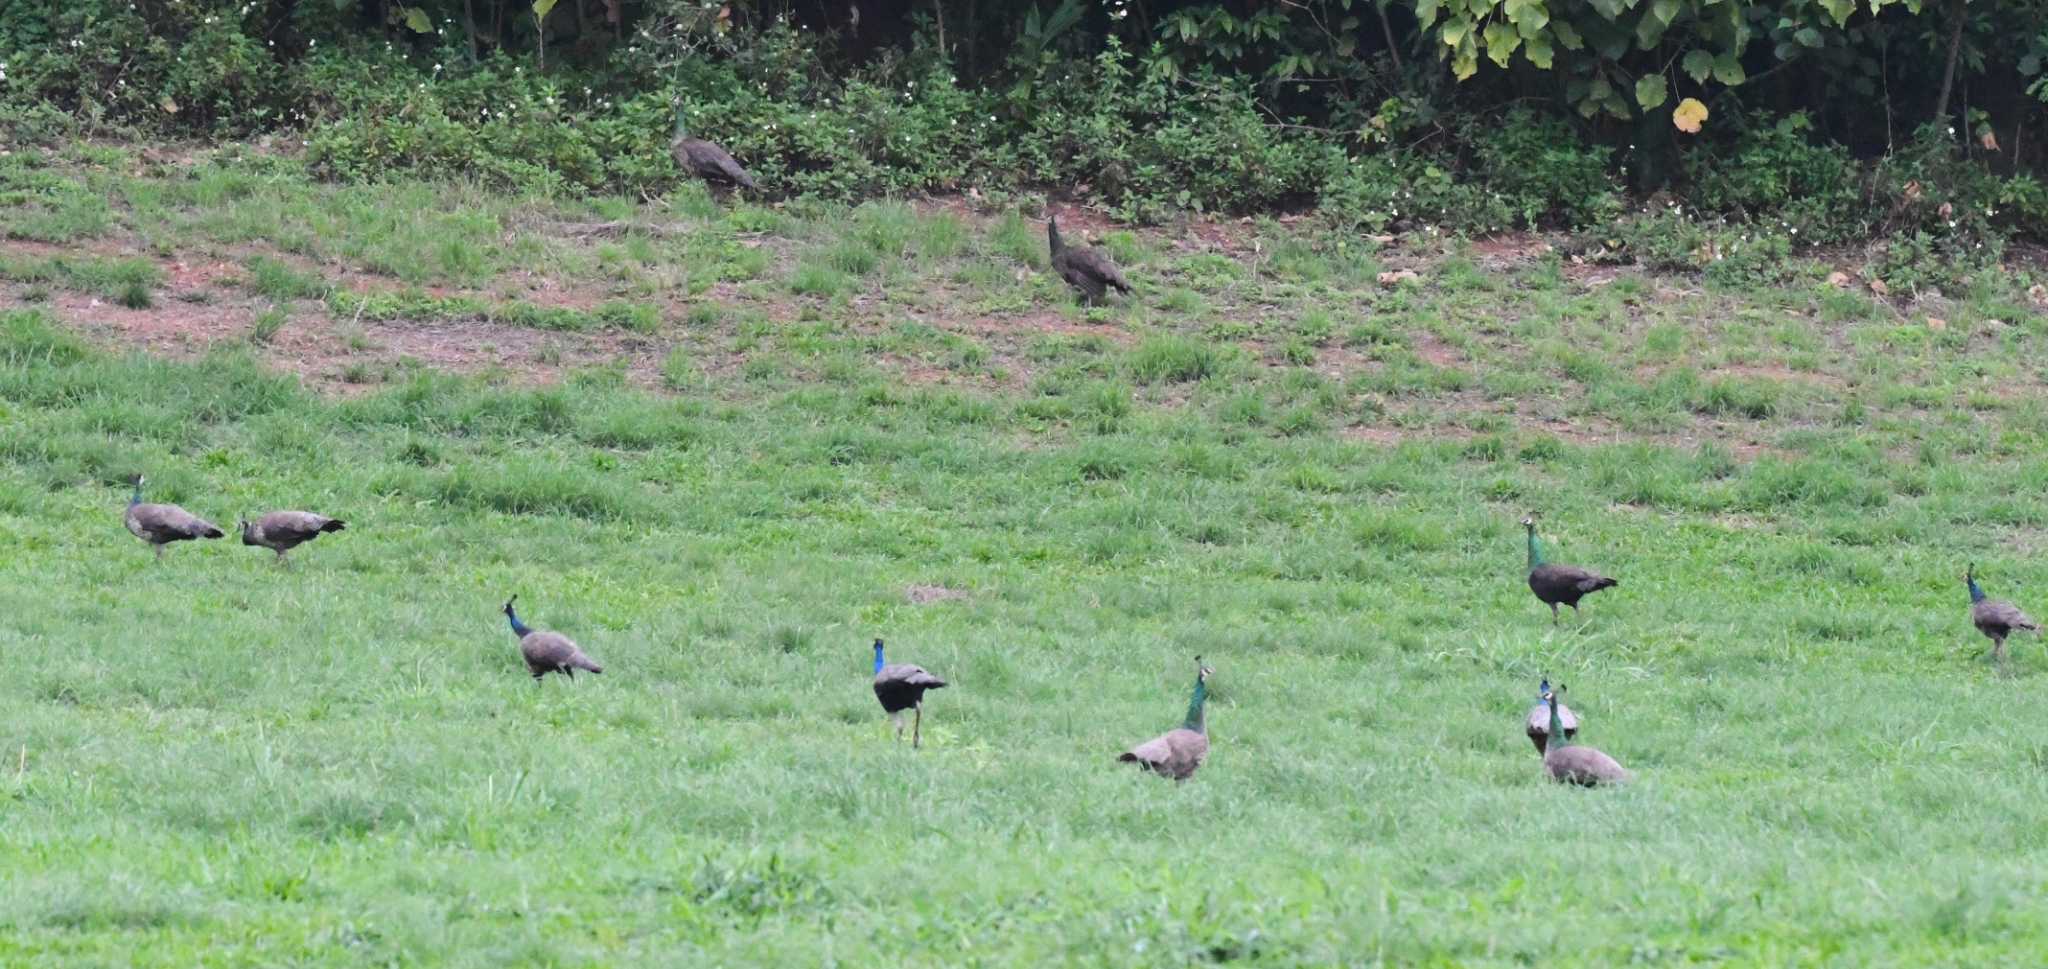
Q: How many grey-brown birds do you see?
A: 11